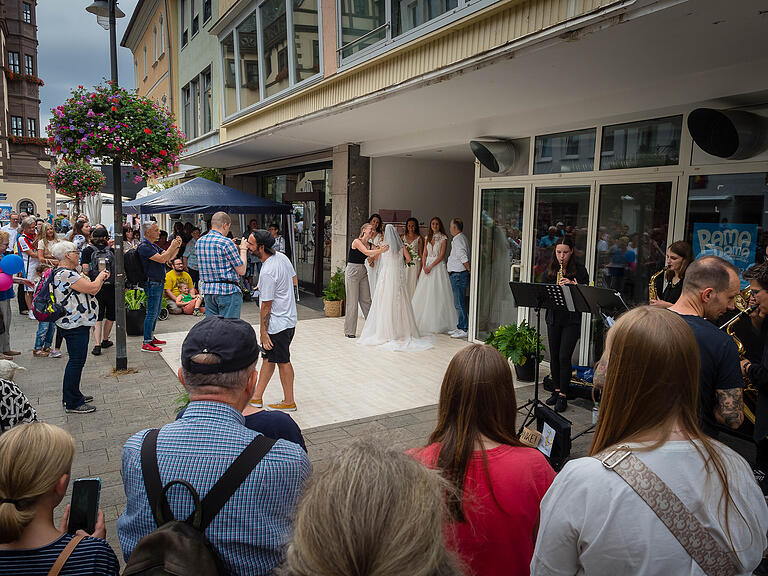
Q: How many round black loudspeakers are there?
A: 2